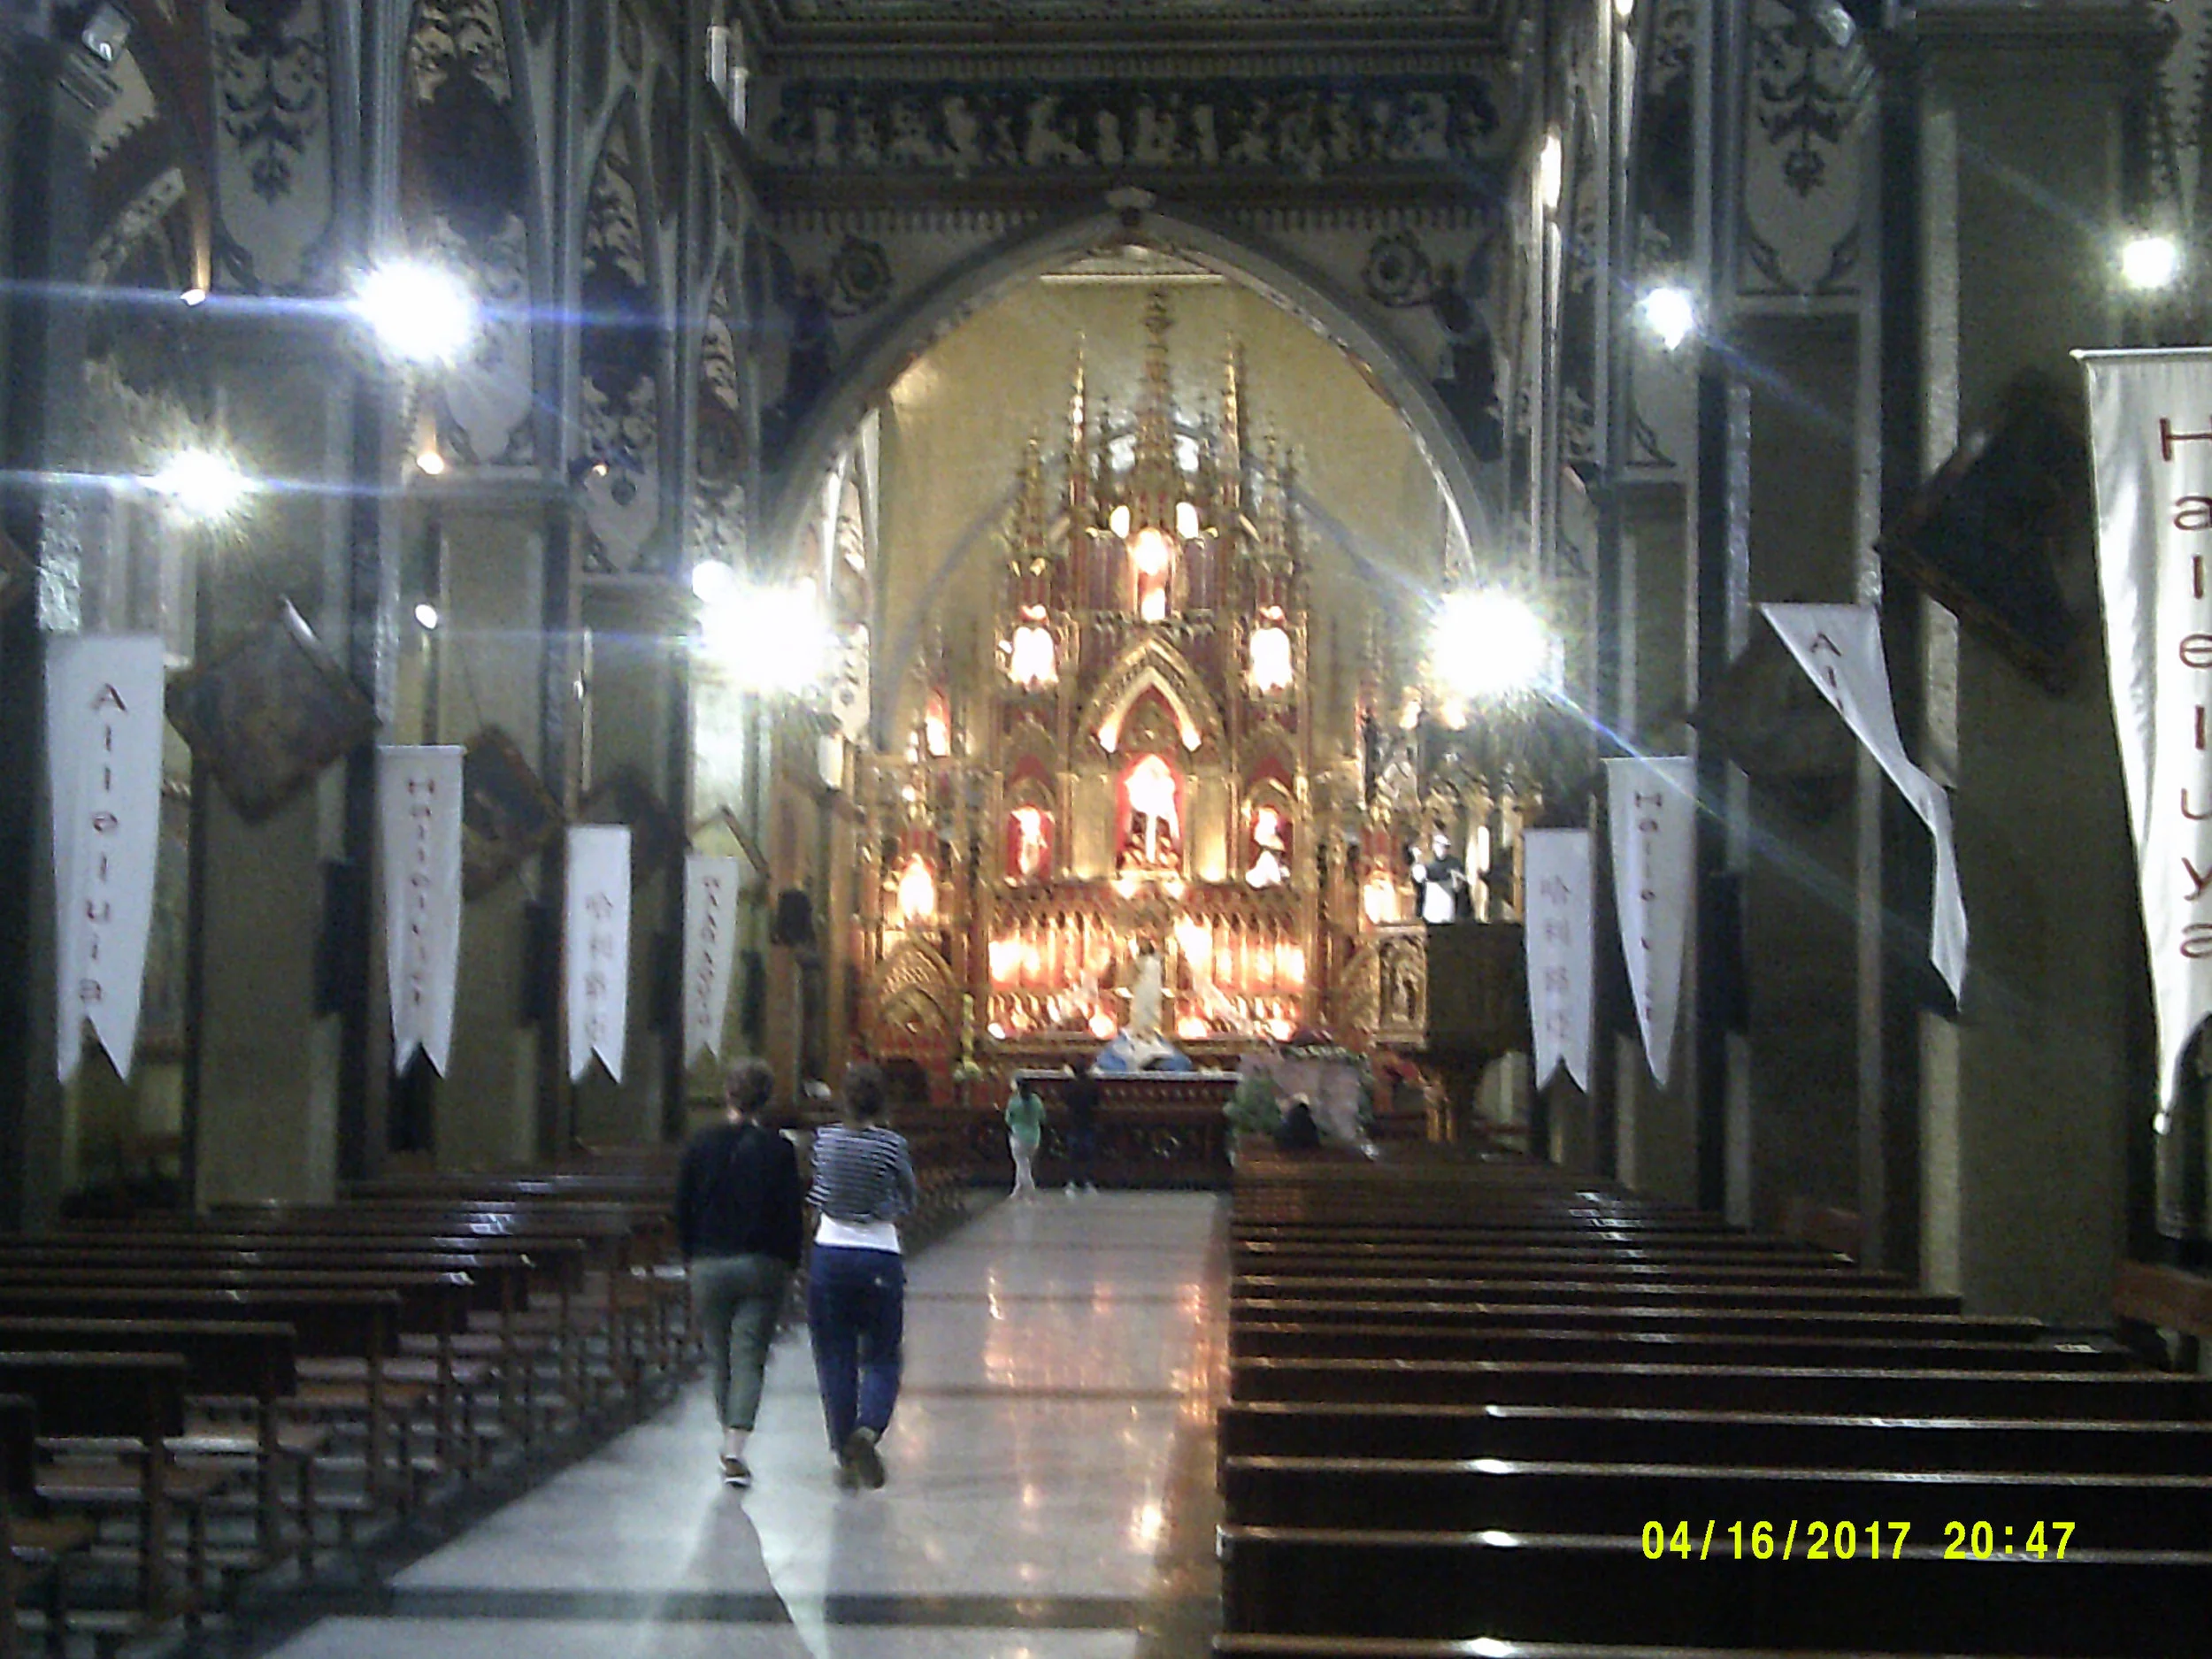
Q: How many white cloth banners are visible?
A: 8